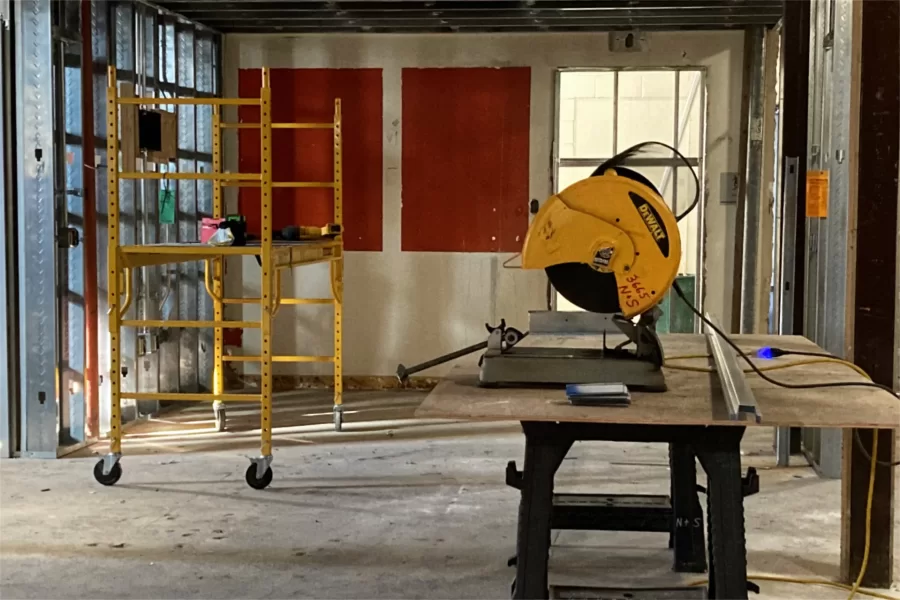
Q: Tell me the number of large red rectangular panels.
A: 2